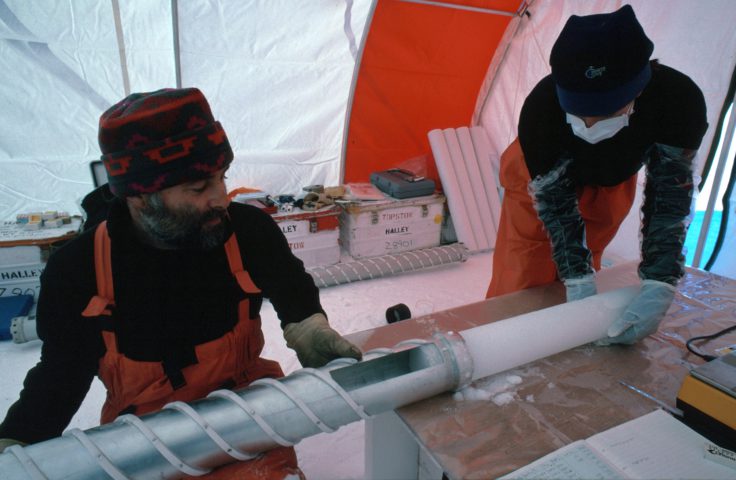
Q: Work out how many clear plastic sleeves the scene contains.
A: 2